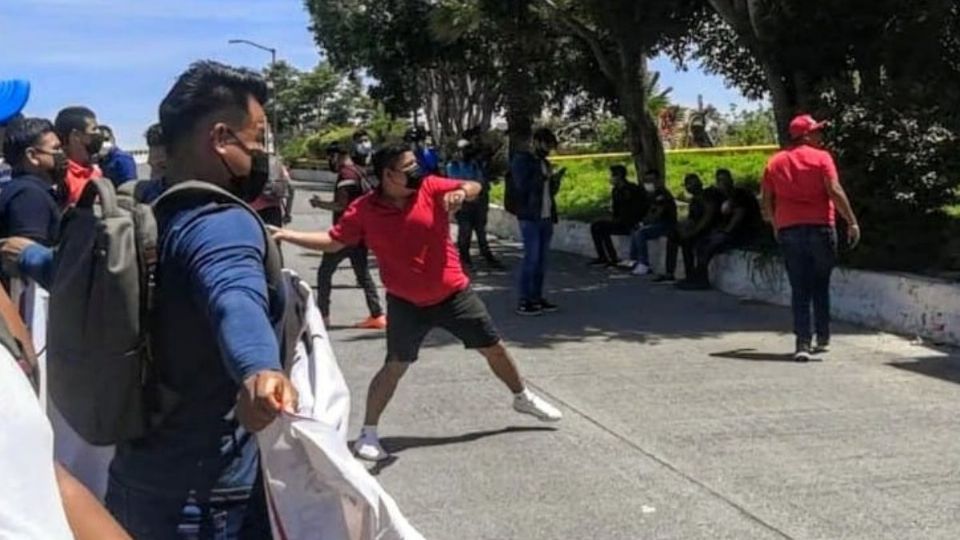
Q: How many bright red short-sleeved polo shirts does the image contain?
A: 2